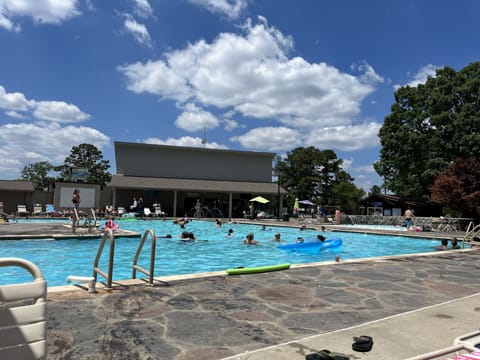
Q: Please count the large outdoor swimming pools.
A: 1